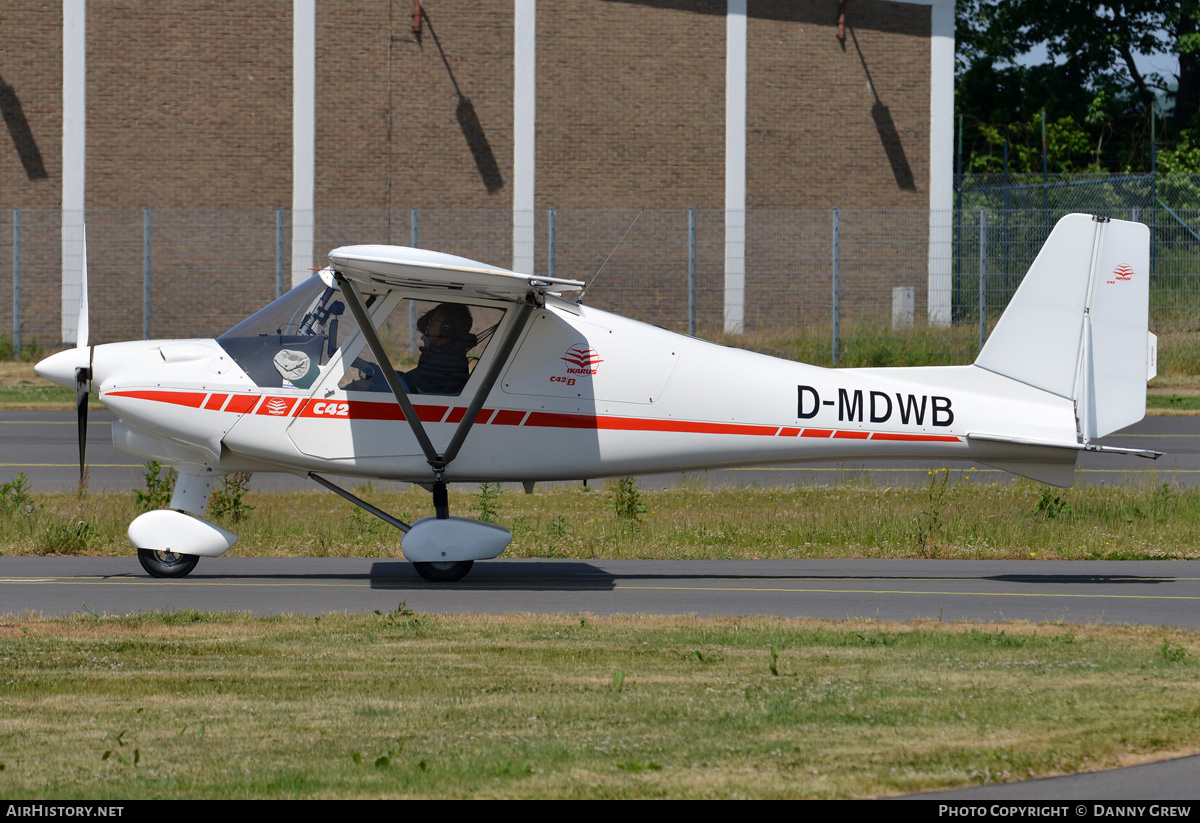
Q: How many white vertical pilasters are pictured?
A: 5